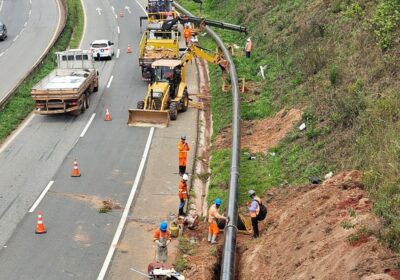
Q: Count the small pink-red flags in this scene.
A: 0